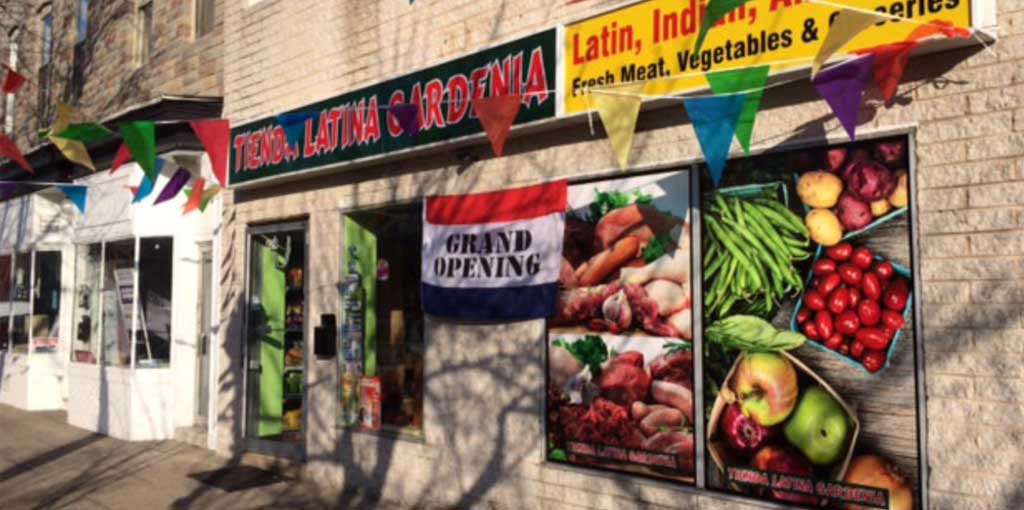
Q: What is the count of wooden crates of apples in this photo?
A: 1